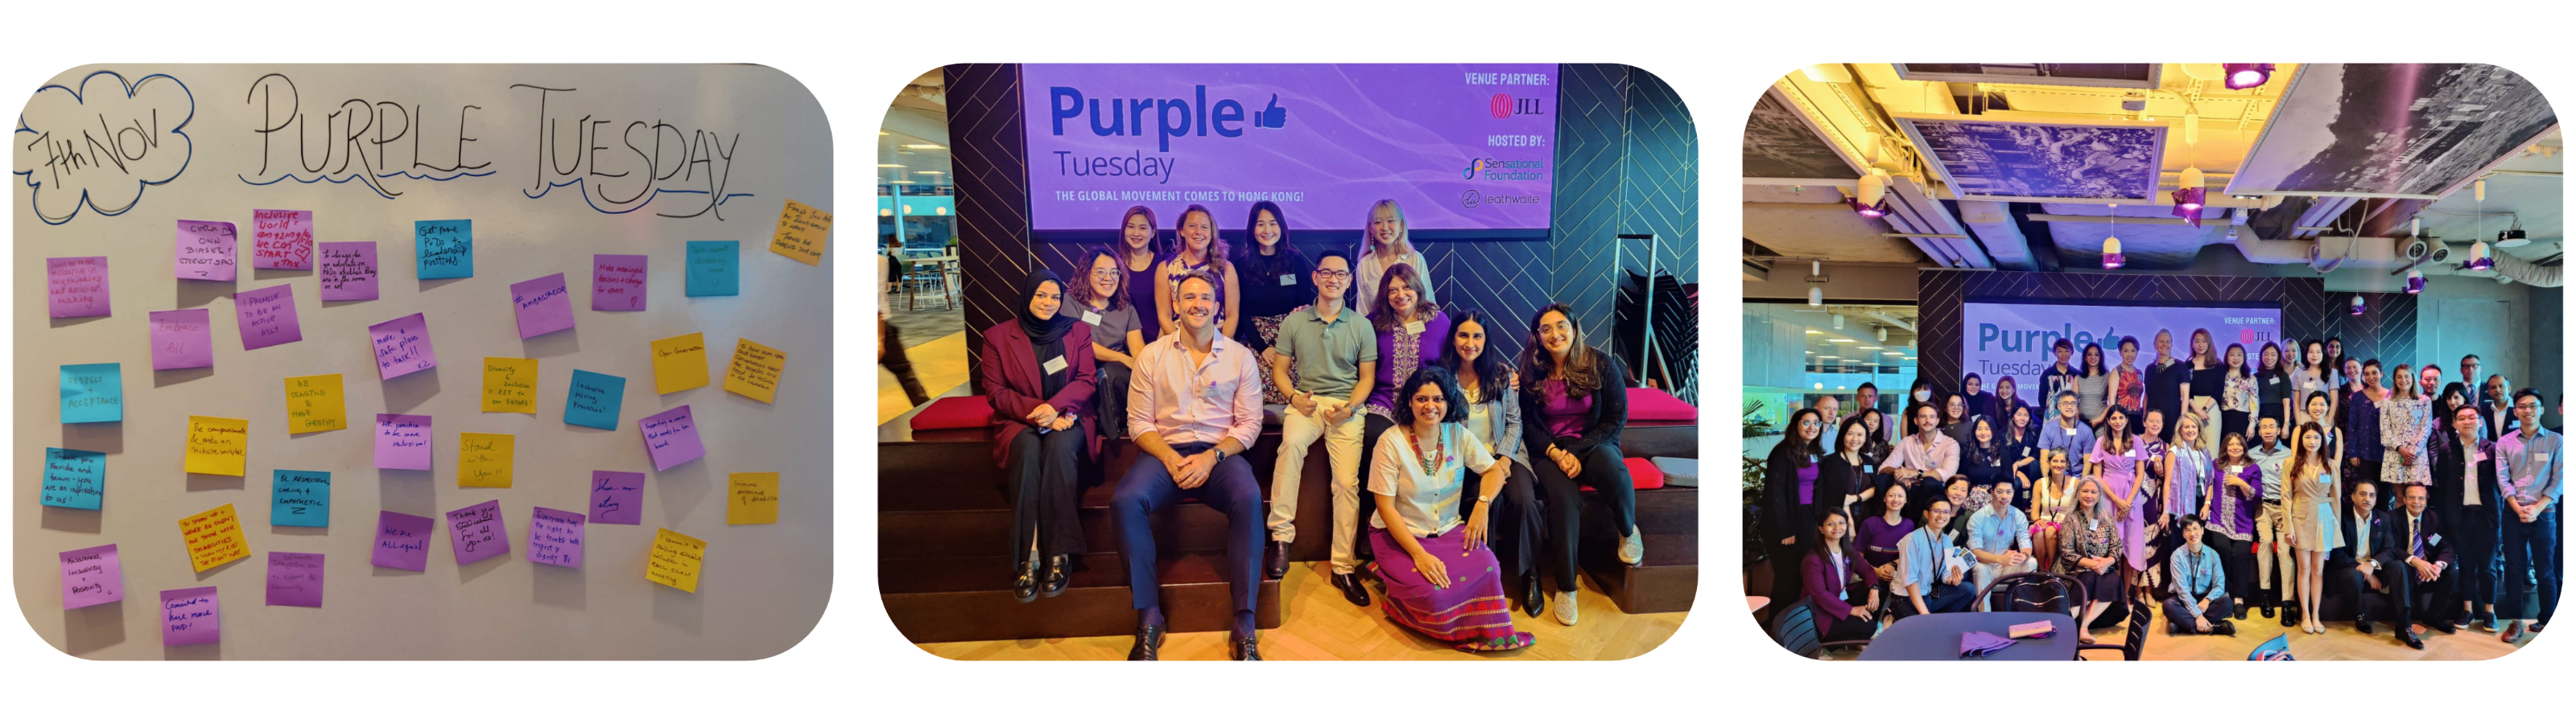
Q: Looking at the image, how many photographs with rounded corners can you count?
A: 3